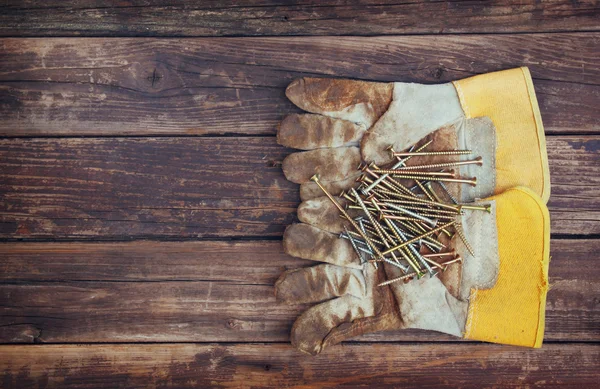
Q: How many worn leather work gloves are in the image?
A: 2